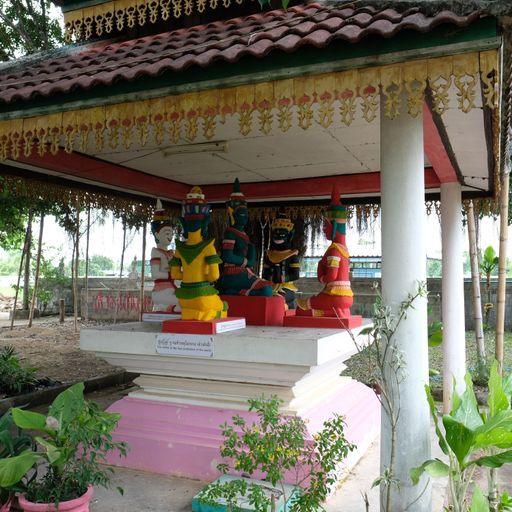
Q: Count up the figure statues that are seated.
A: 5